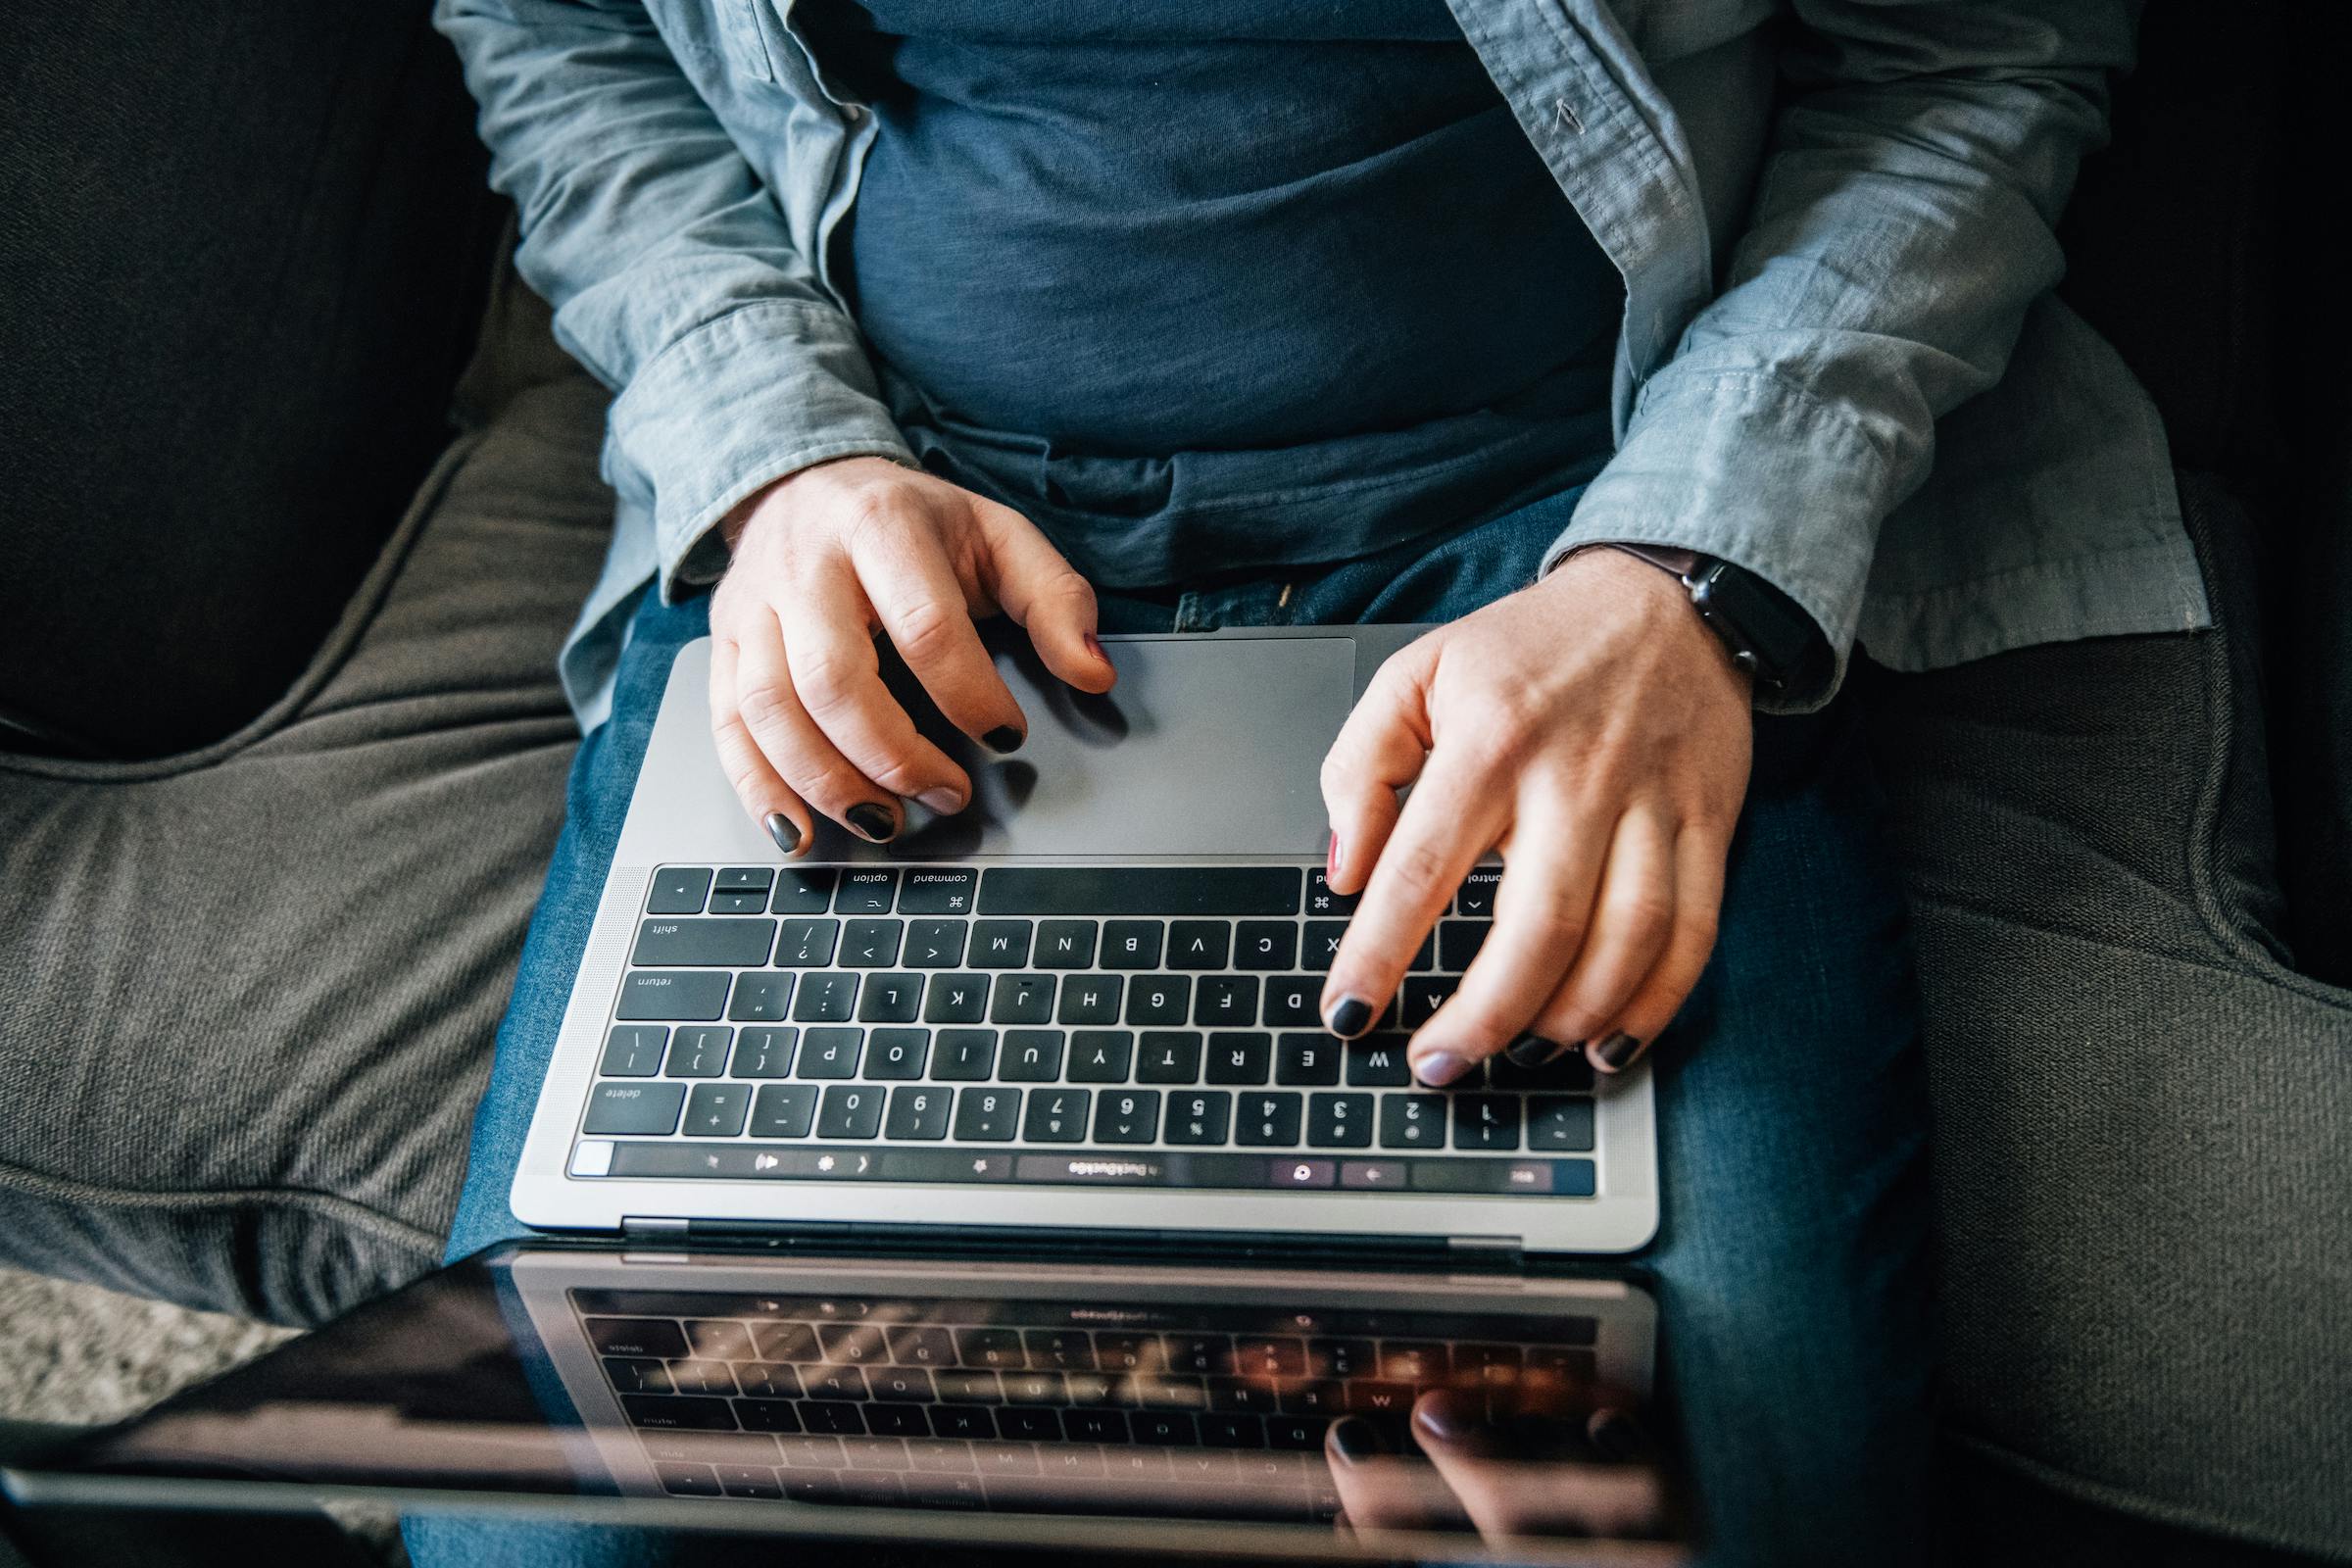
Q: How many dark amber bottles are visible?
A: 0